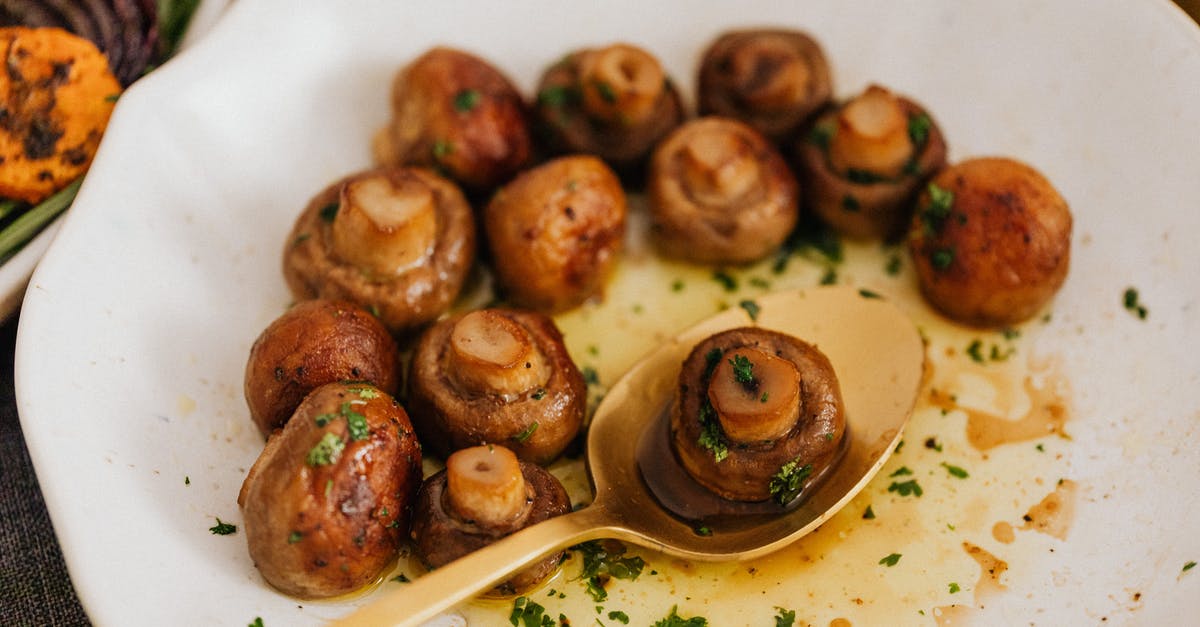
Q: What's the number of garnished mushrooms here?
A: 13